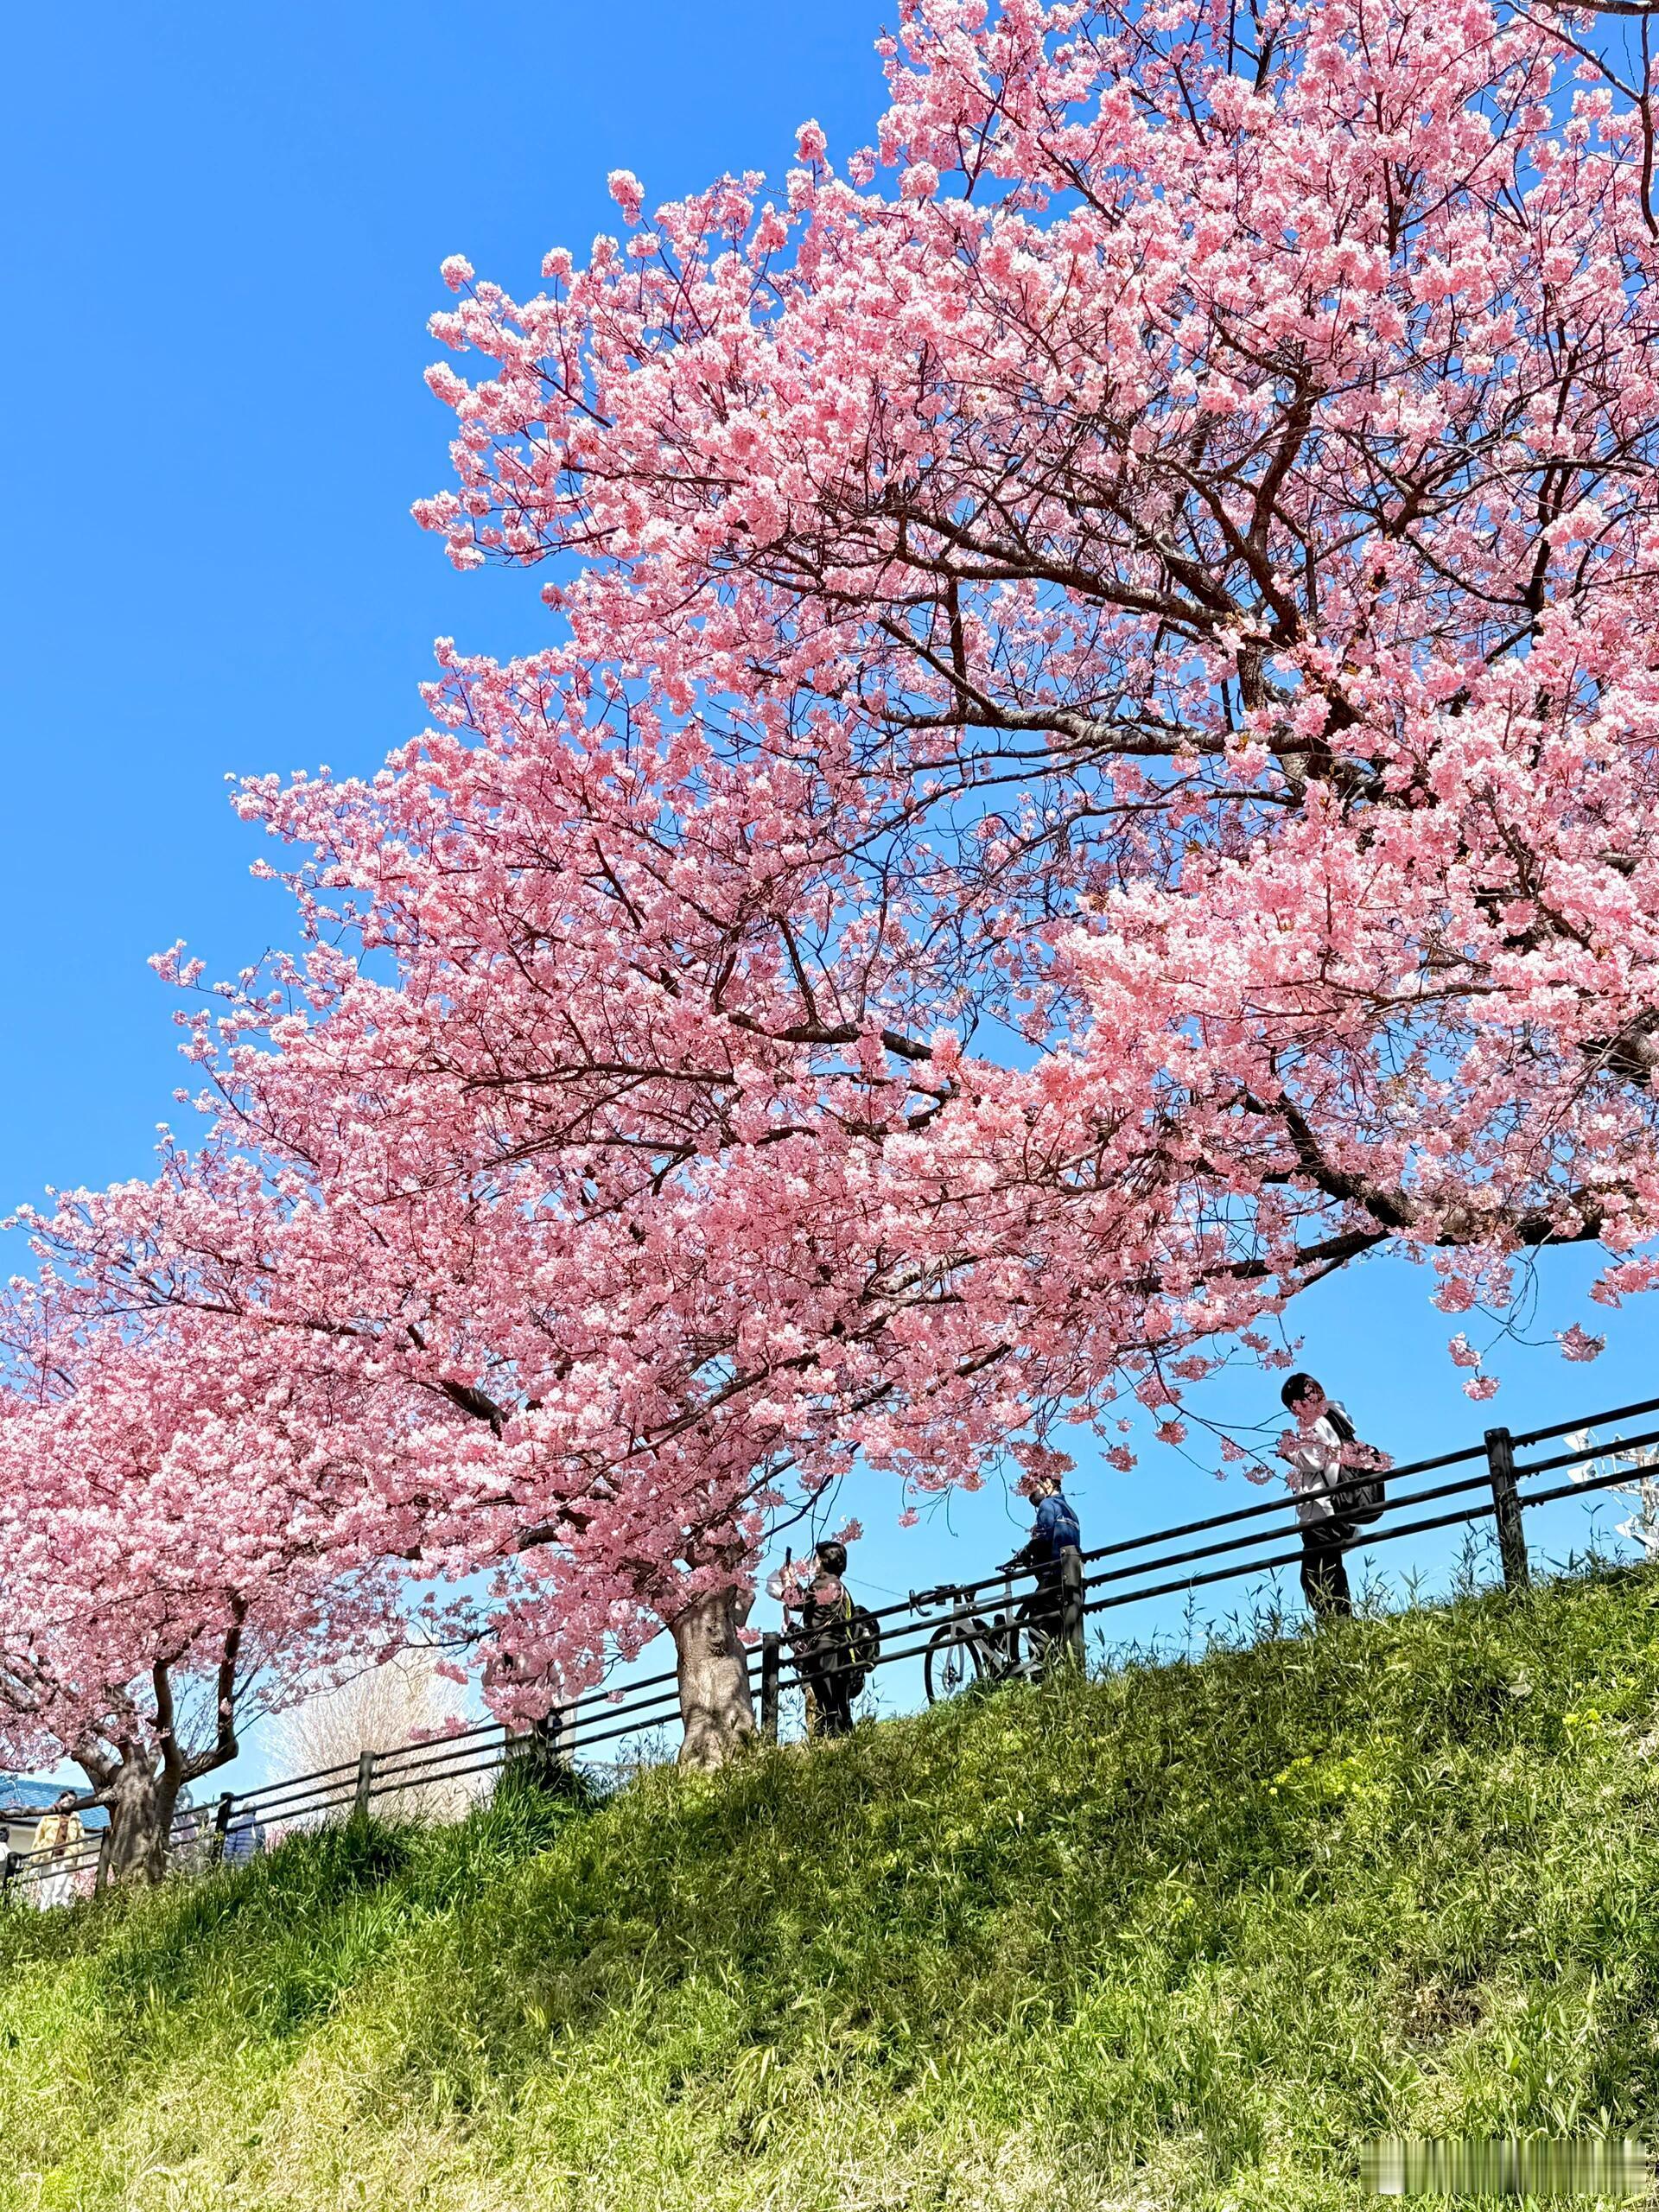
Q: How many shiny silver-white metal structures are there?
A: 1